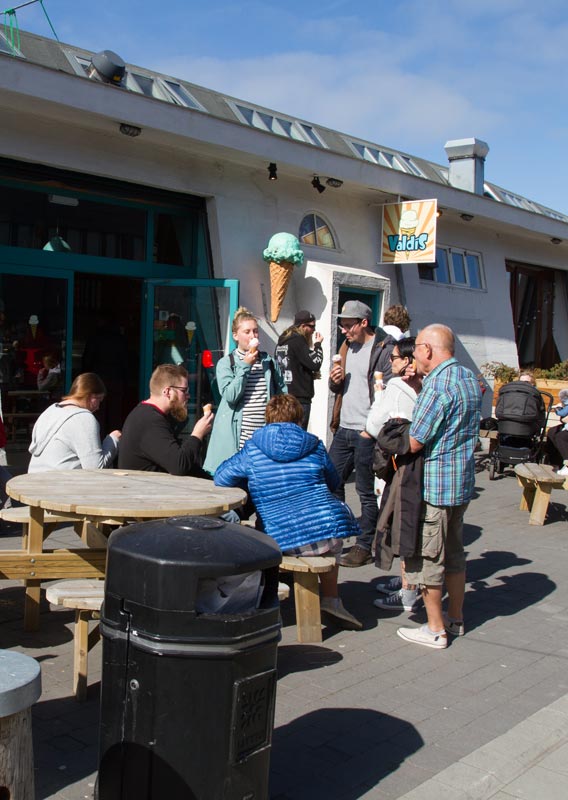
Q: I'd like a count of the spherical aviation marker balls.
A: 0